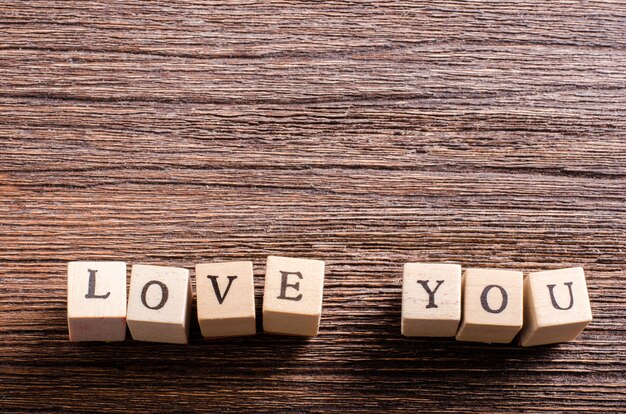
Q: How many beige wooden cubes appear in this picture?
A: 7